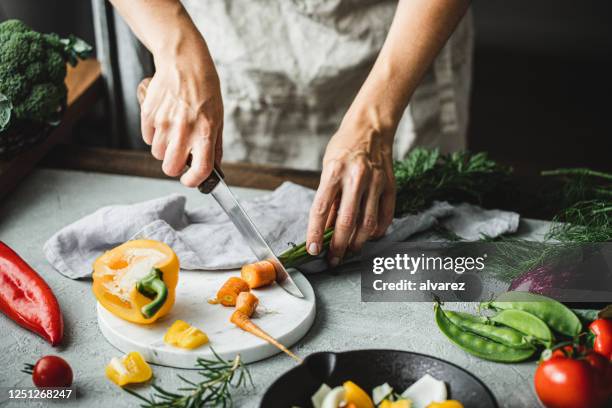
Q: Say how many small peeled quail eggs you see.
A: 0